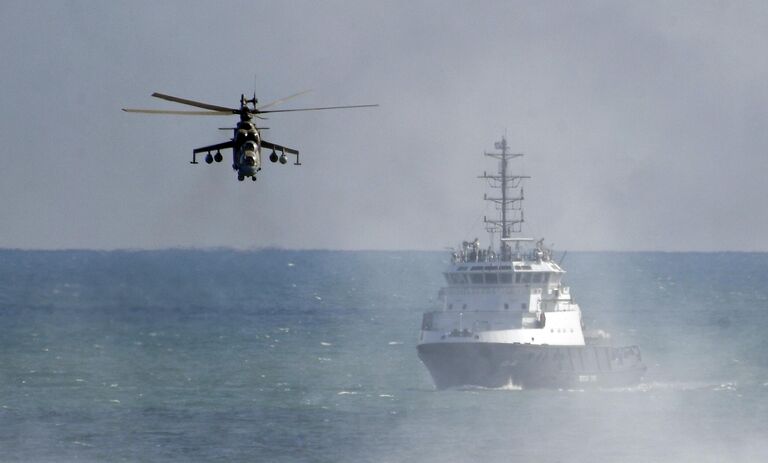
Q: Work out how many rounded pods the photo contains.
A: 4